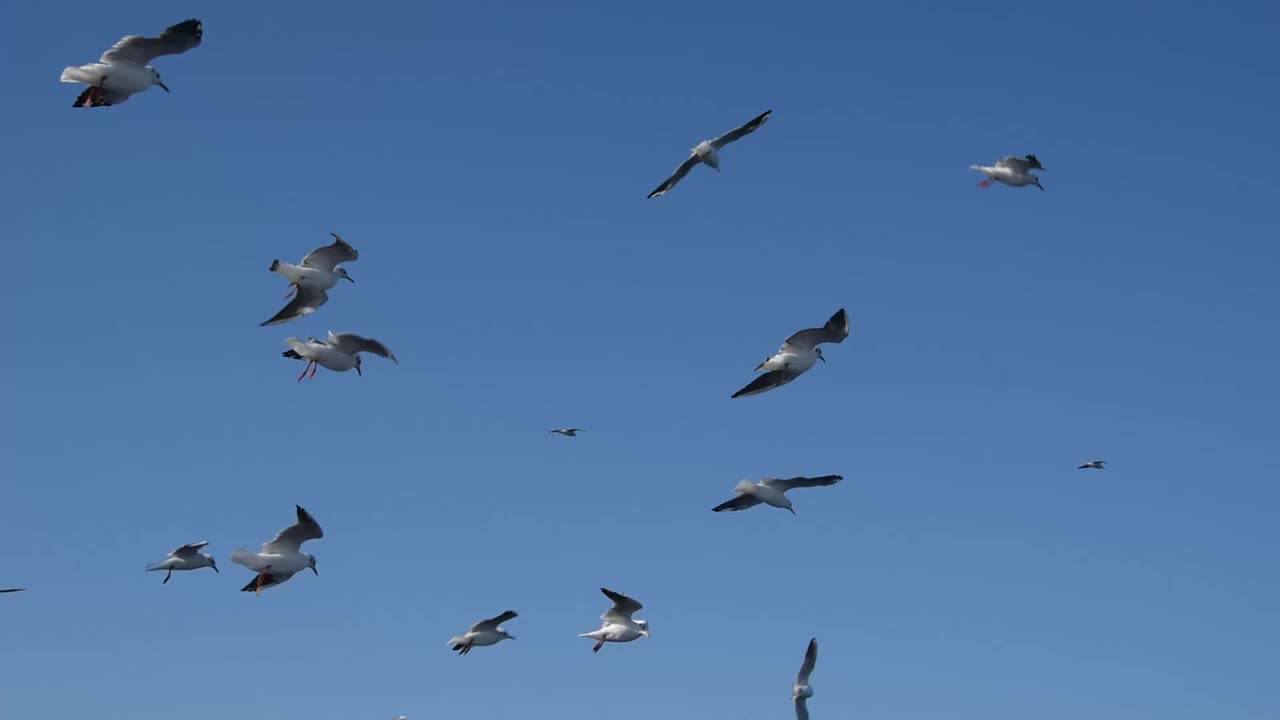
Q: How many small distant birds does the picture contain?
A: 2